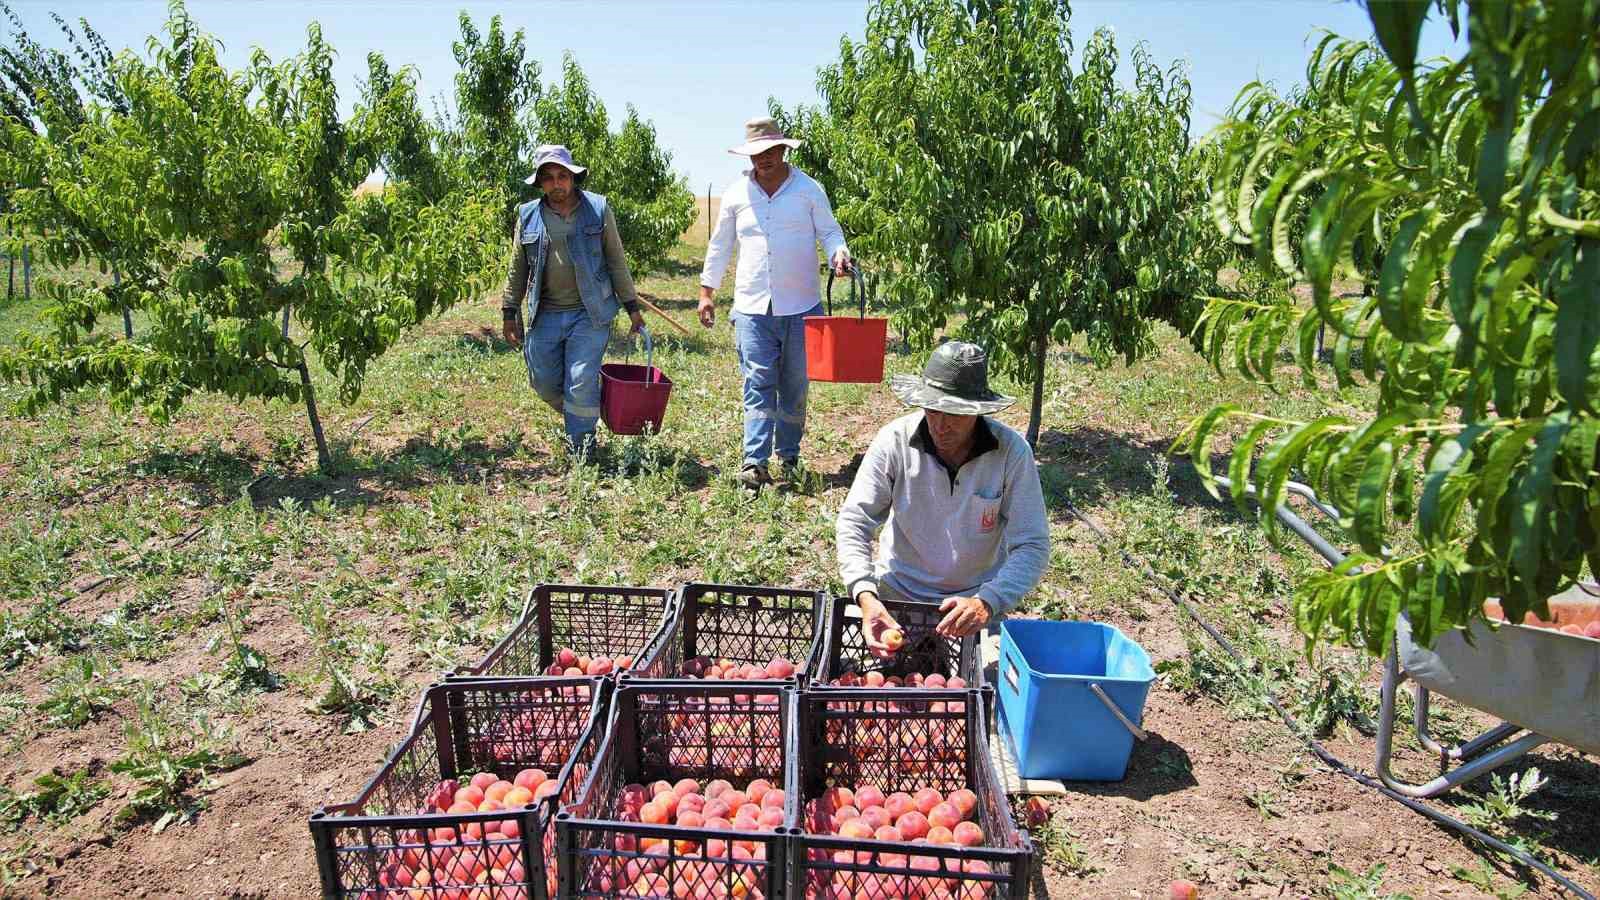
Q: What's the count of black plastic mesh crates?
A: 6